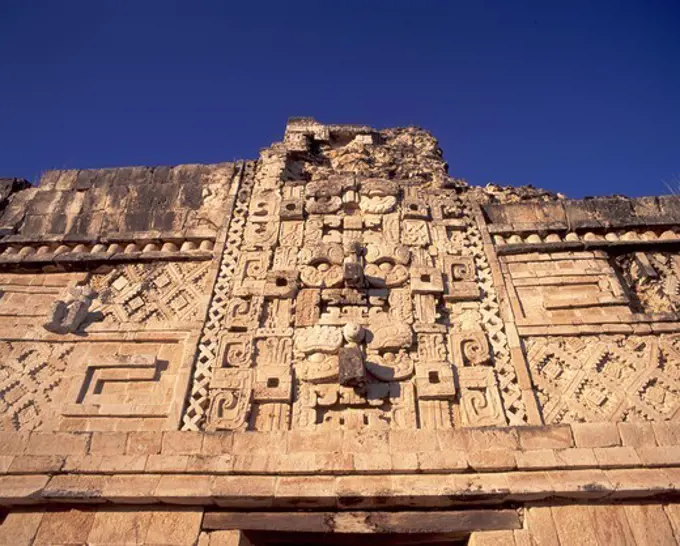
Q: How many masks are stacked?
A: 3